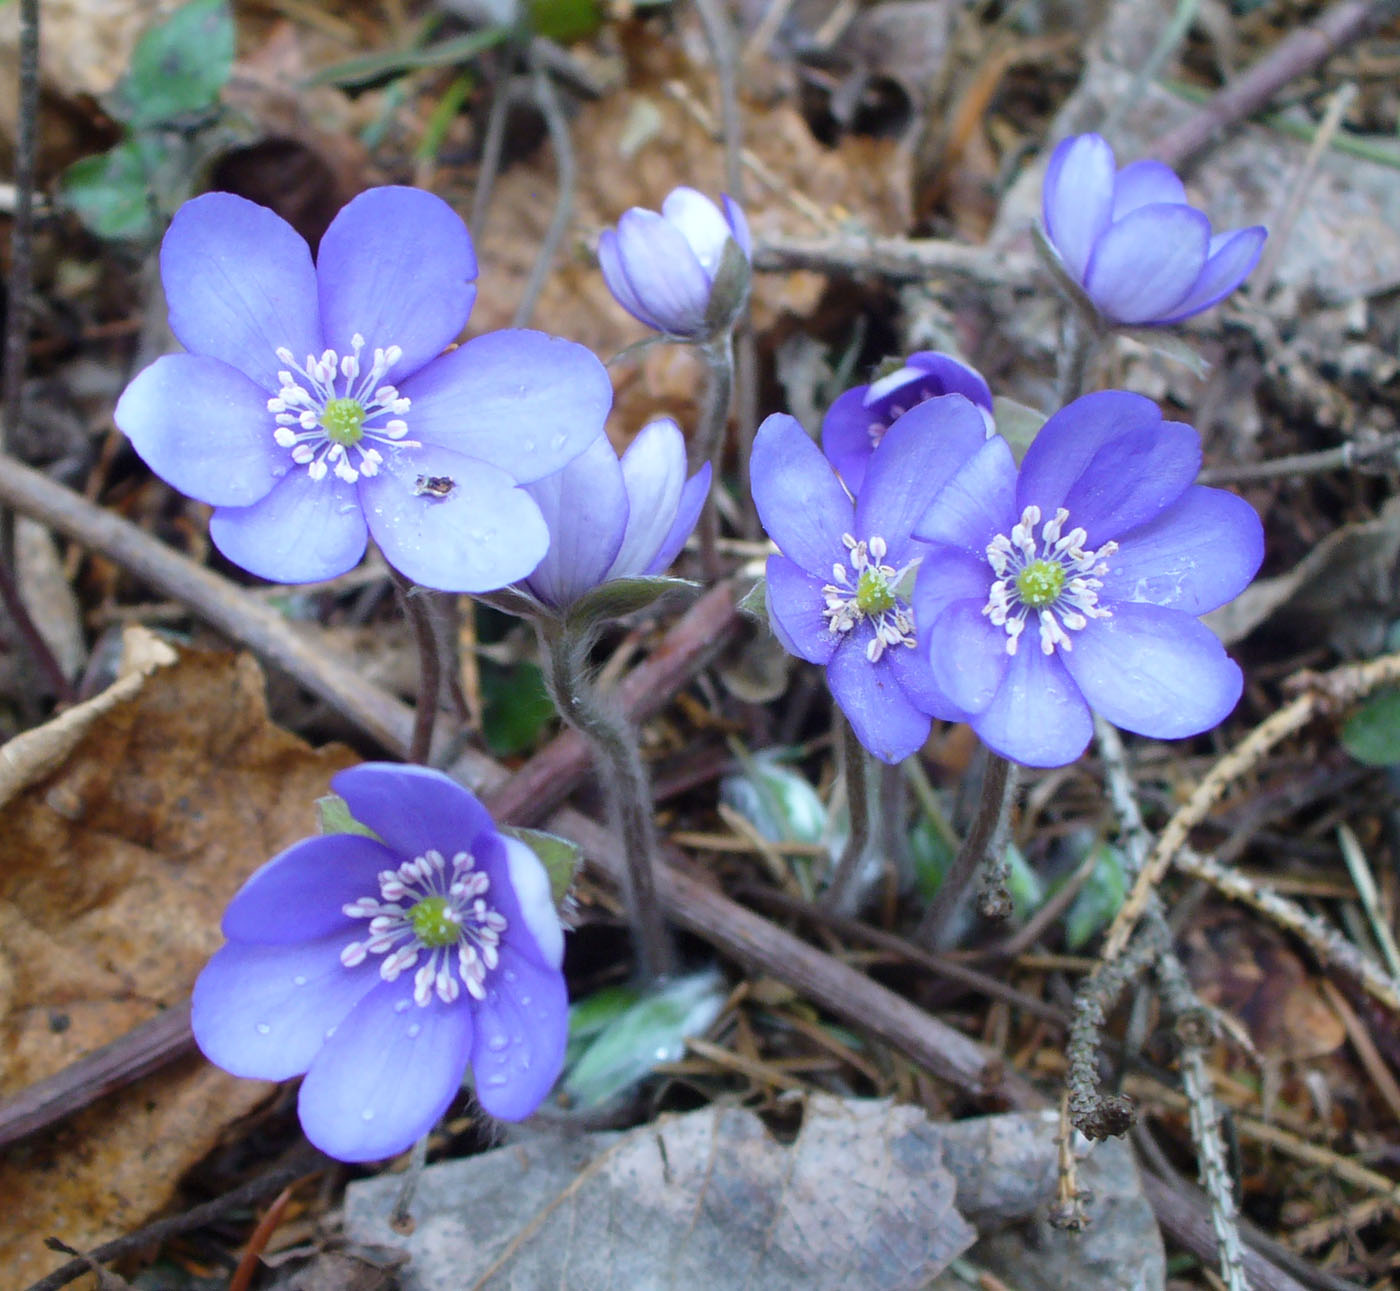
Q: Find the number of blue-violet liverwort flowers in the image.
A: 8